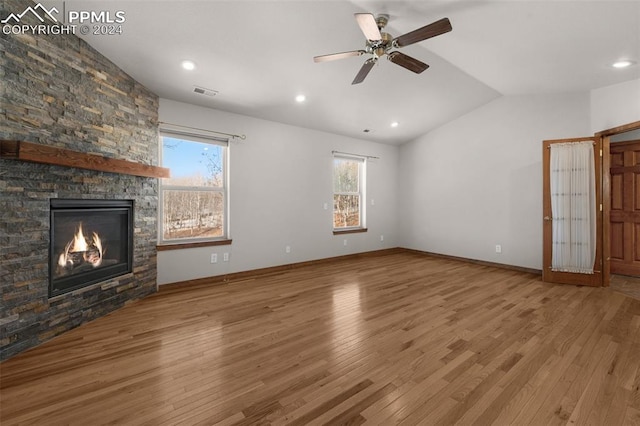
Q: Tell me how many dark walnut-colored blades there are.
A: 3